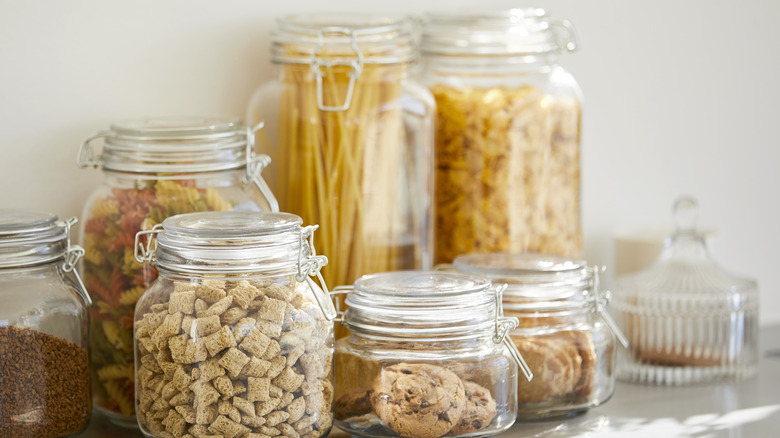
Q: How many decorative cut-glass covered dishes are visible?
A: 1